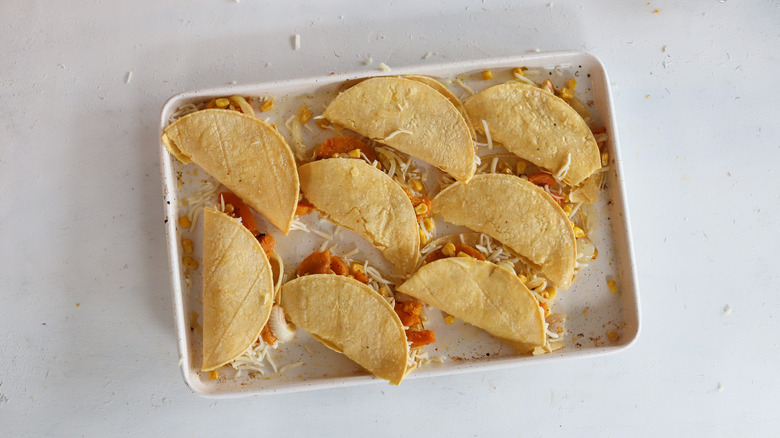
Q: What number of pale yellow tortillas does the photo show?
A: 8